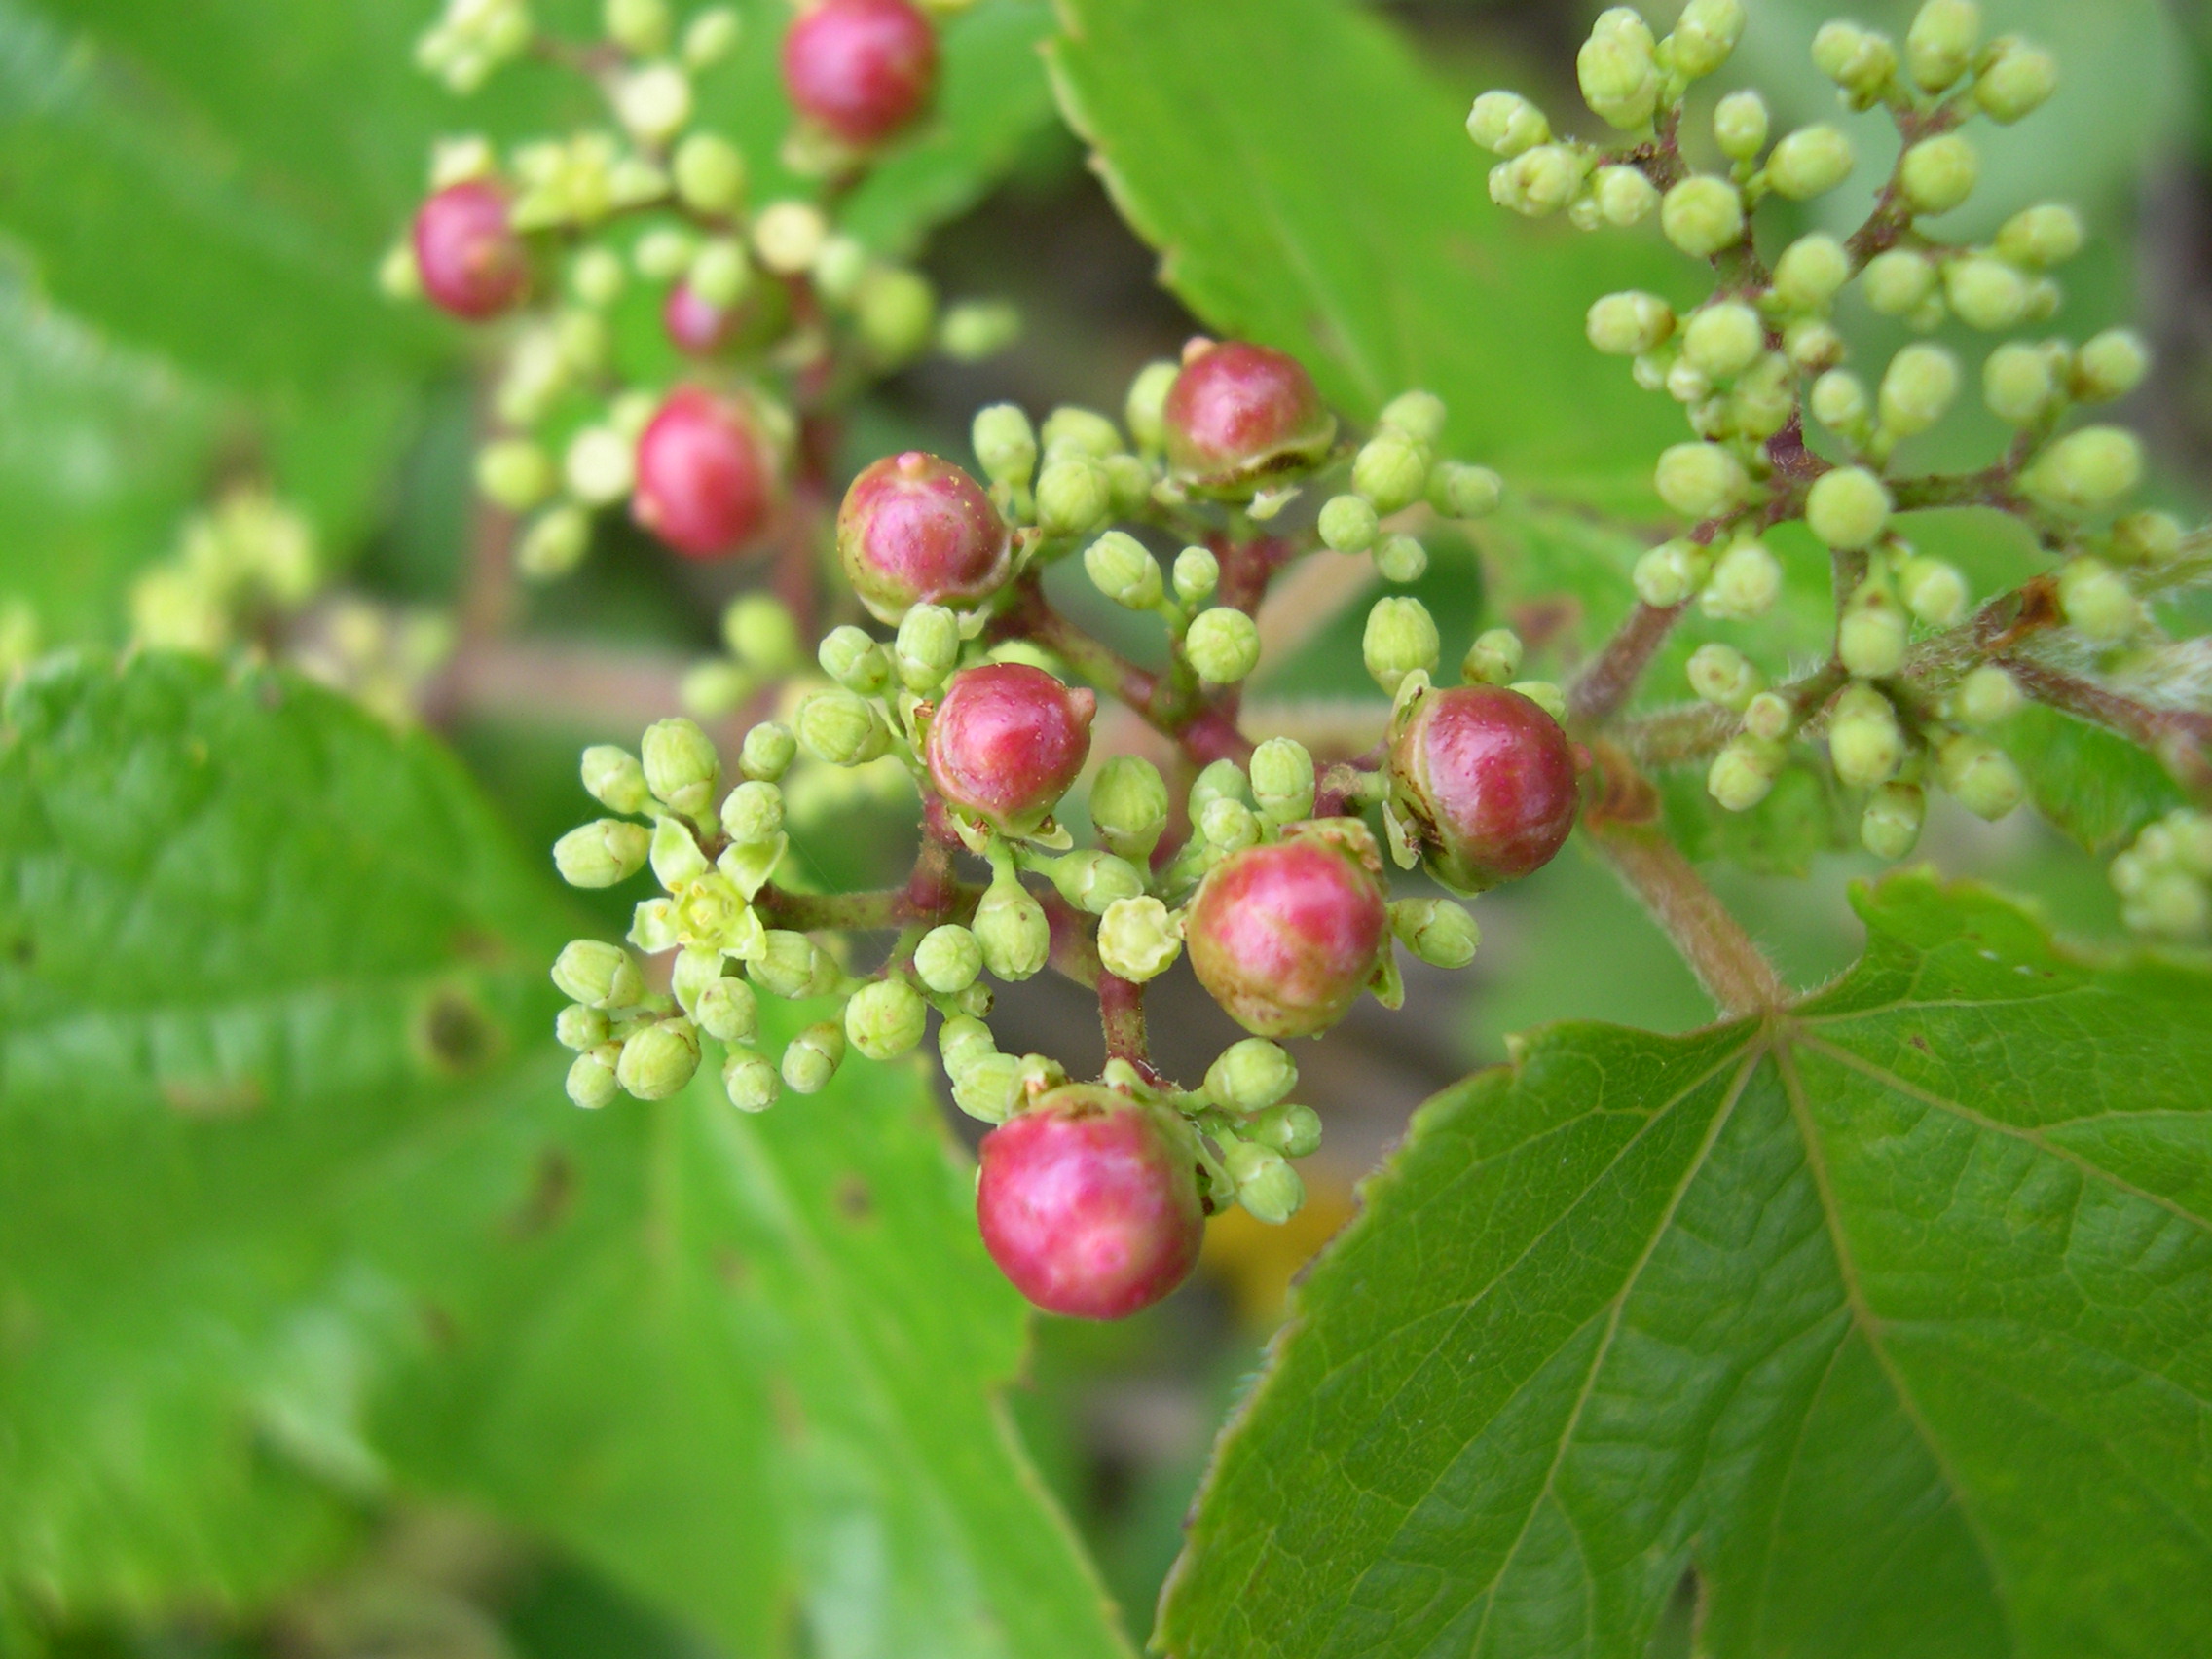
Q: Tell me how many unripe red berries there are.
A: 10